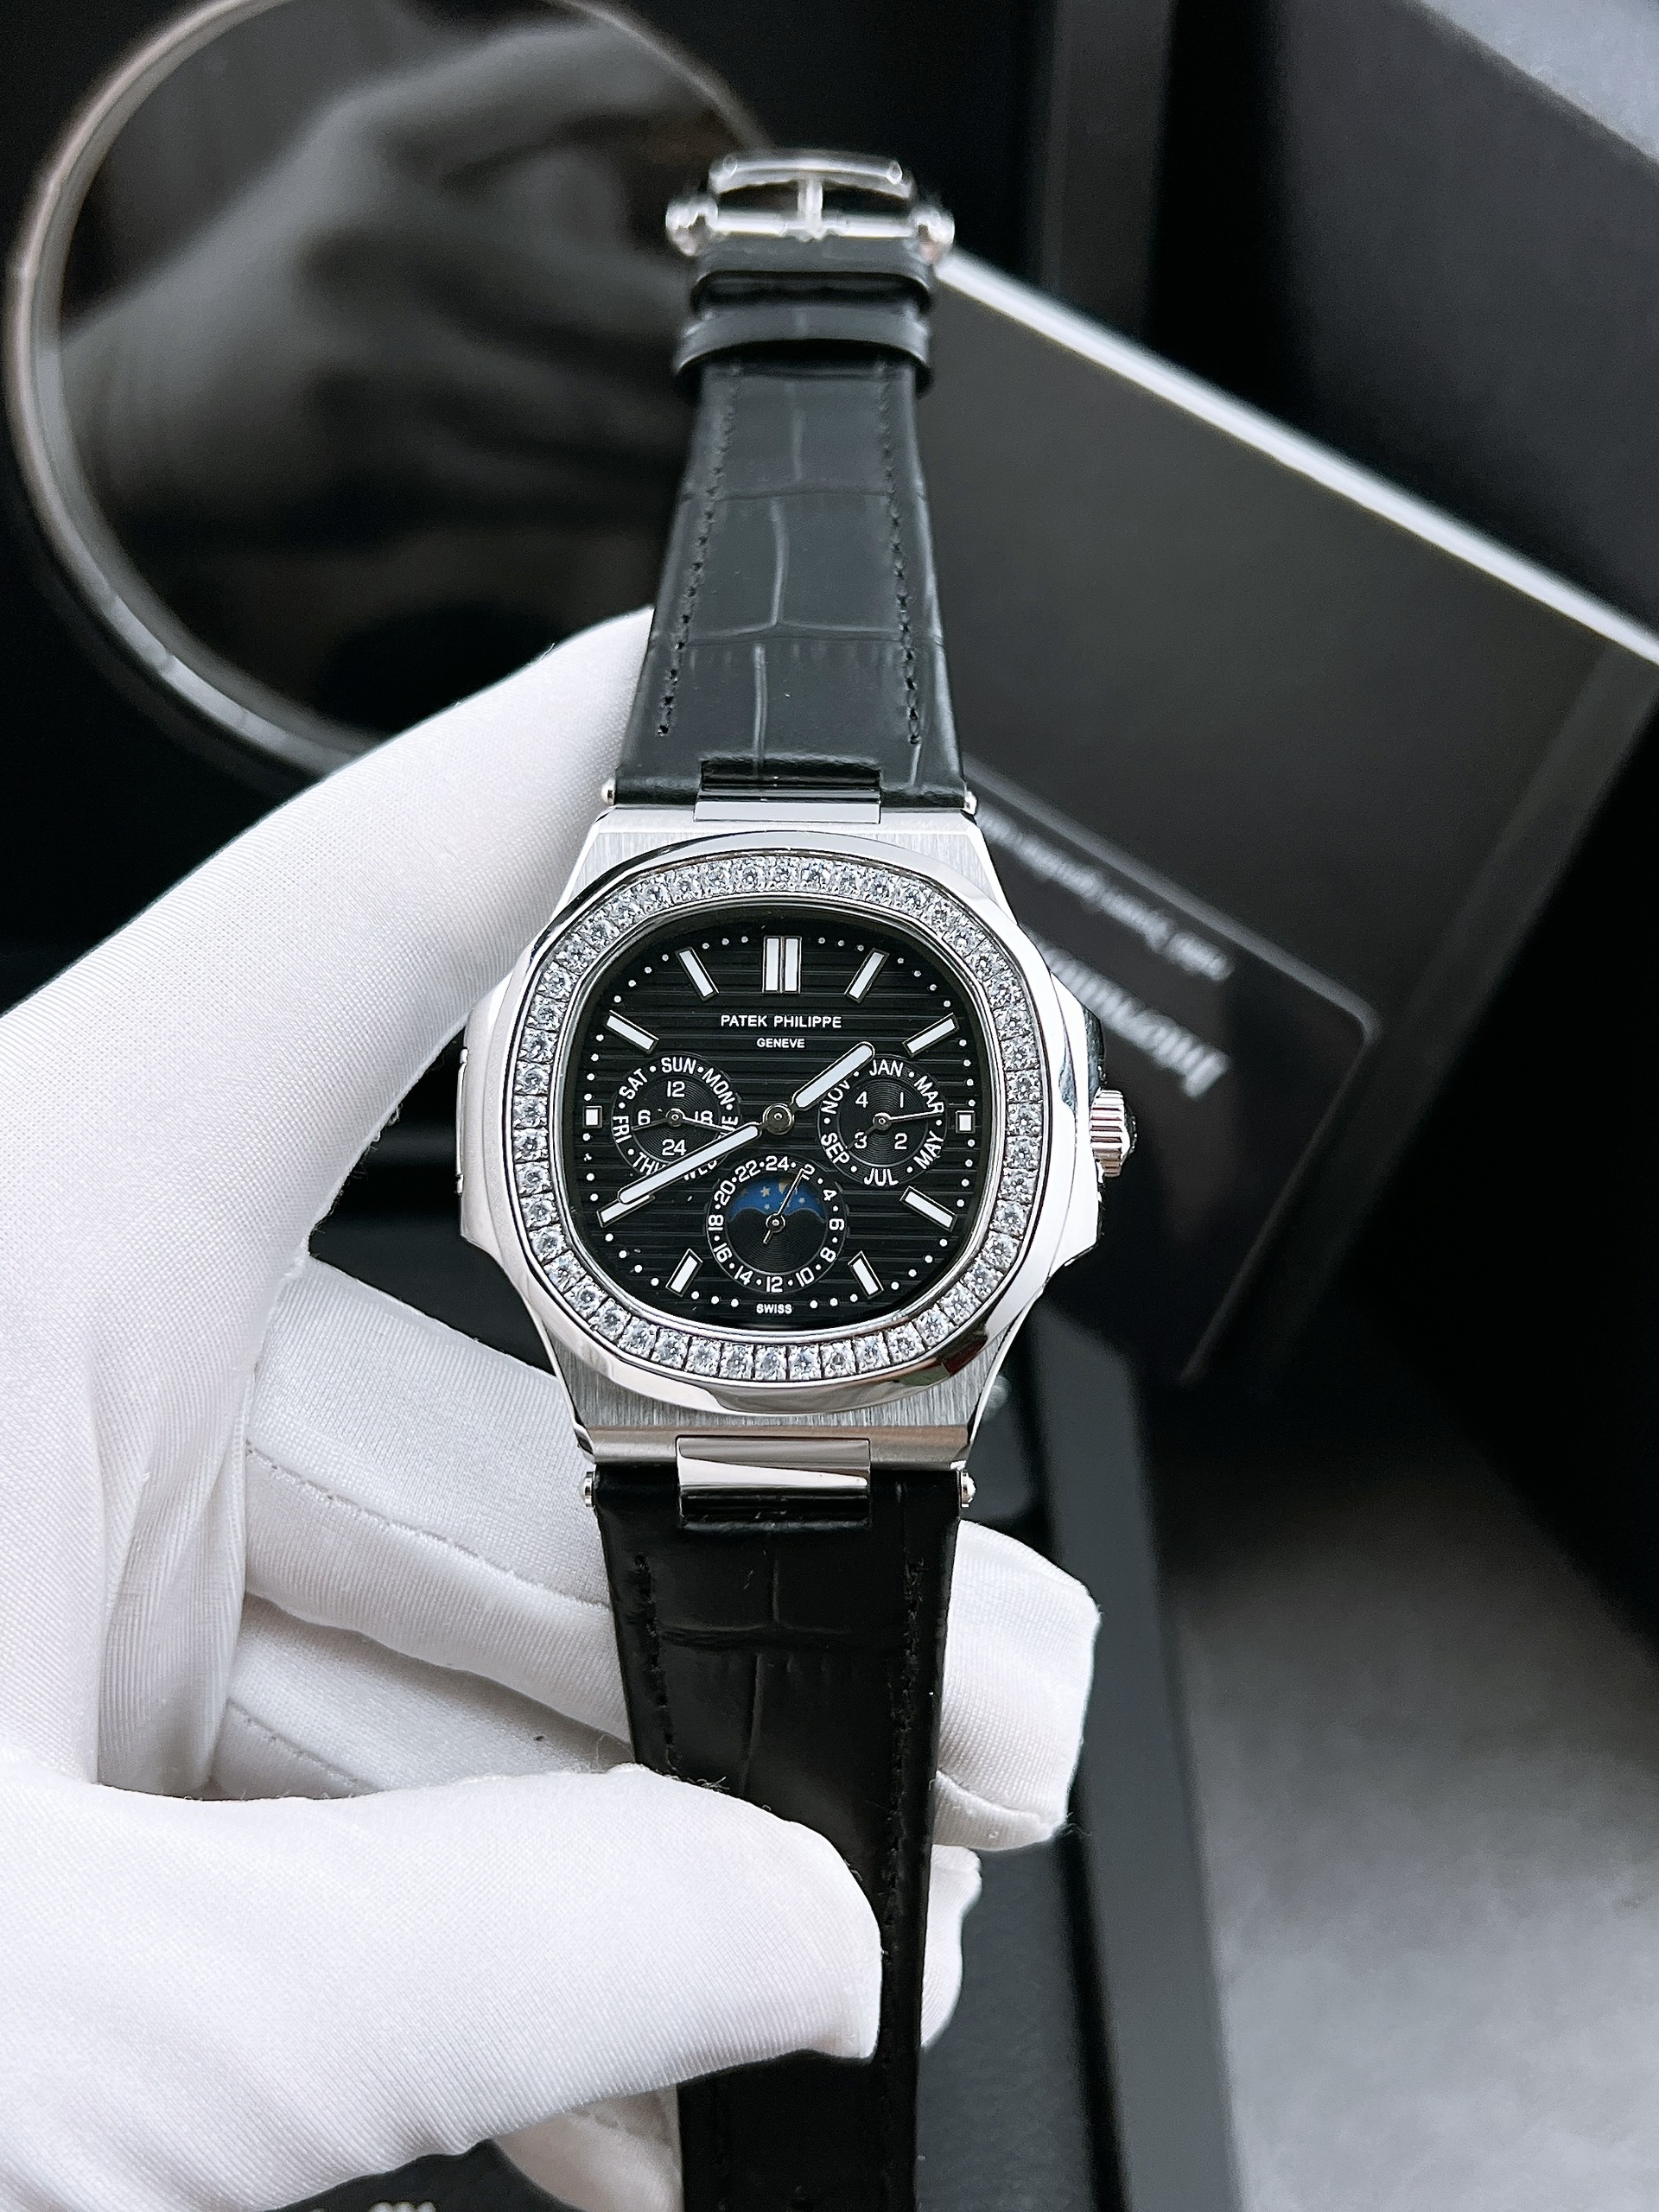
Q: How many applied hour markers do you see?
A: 11